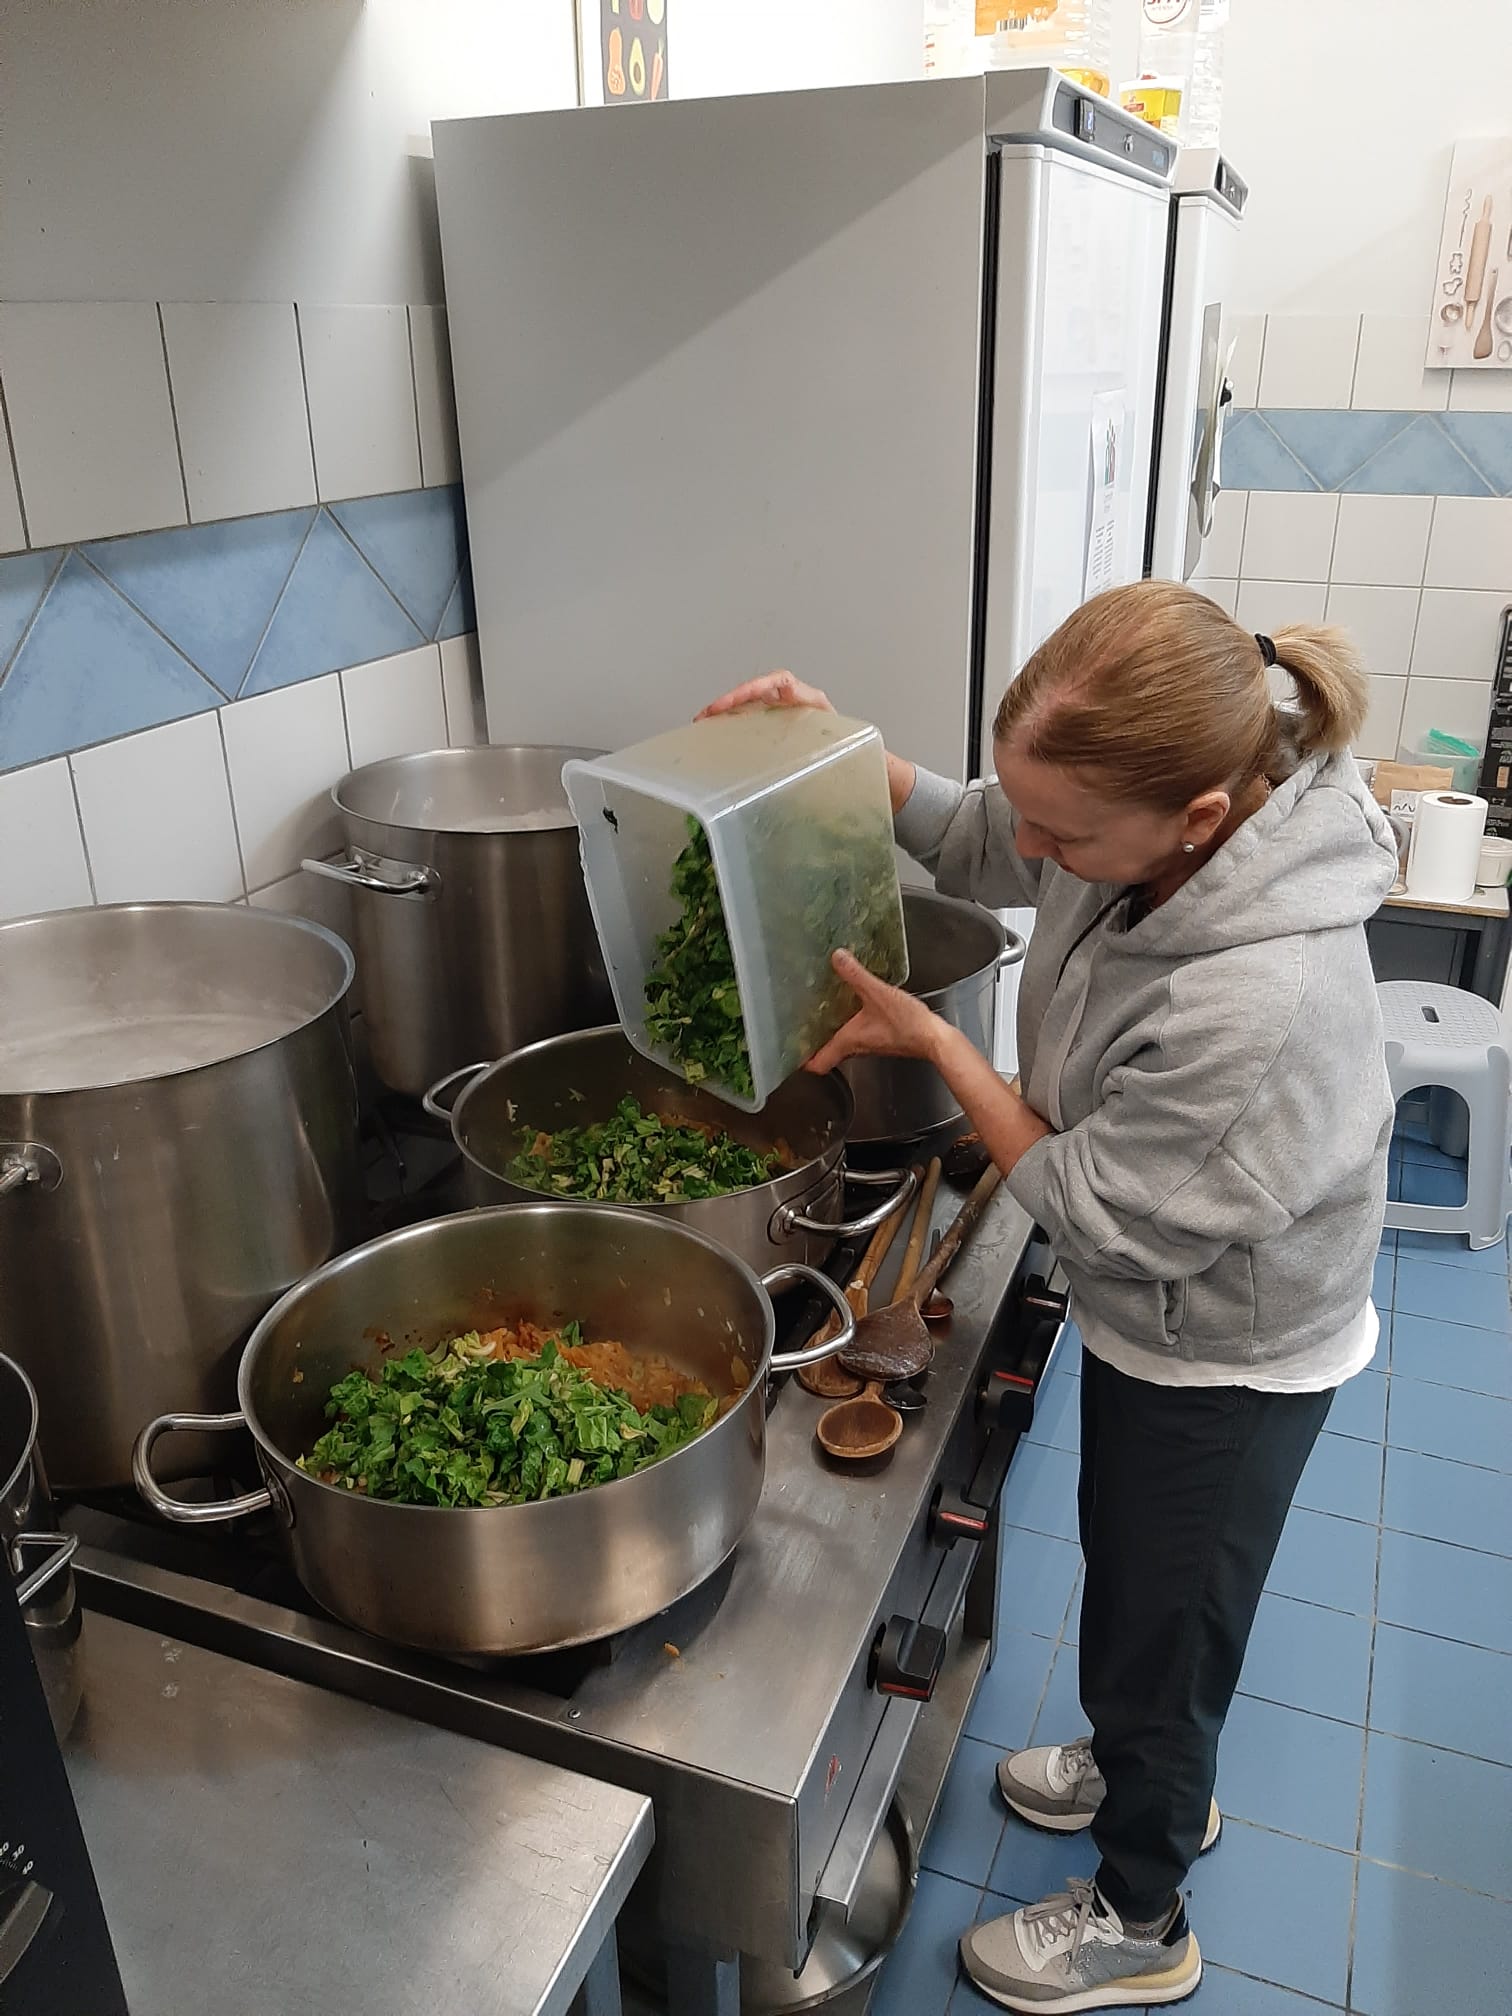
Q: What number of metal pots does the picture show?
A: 6